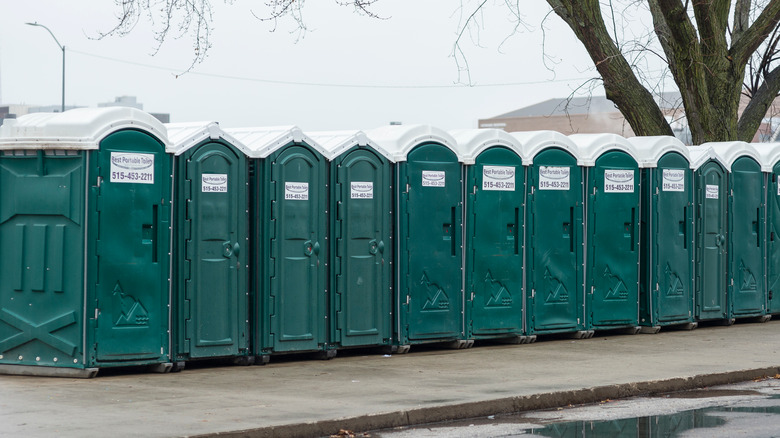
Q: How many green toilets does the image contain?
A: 12